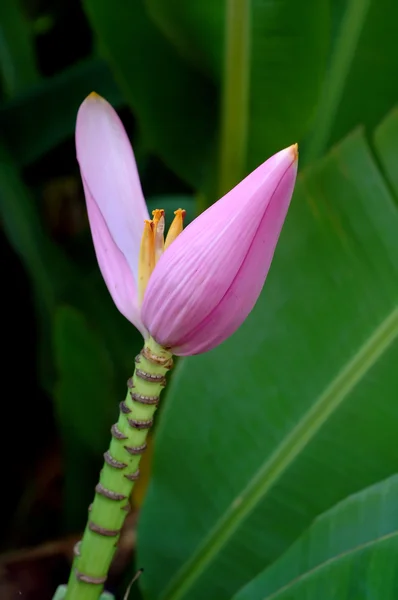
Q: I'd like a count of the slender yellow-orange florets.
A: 3